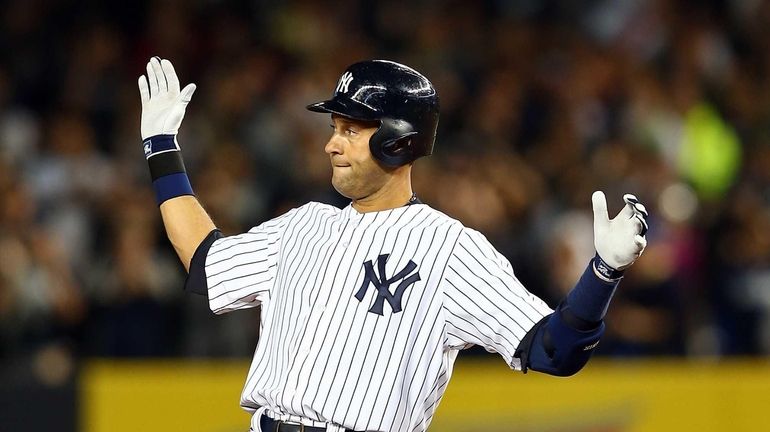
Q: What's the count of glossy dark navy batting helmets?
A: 1